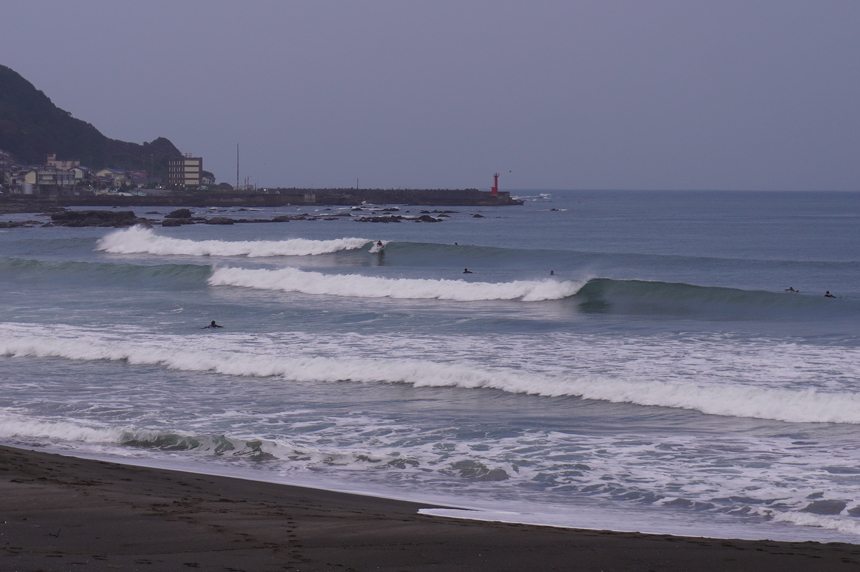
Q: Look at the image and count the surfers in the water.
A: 7